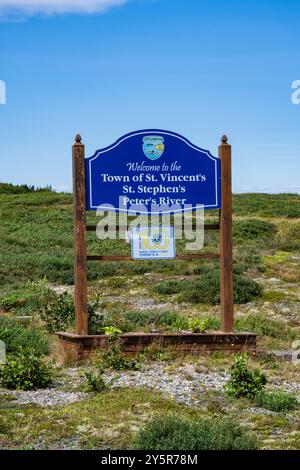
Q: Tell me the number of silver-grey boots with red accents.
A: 0